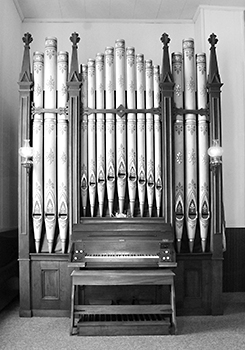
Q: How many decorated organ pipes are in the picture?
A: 15